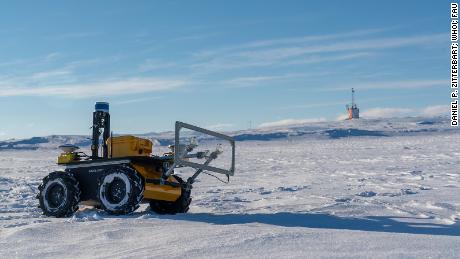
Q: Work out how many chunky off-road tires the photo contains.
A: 3